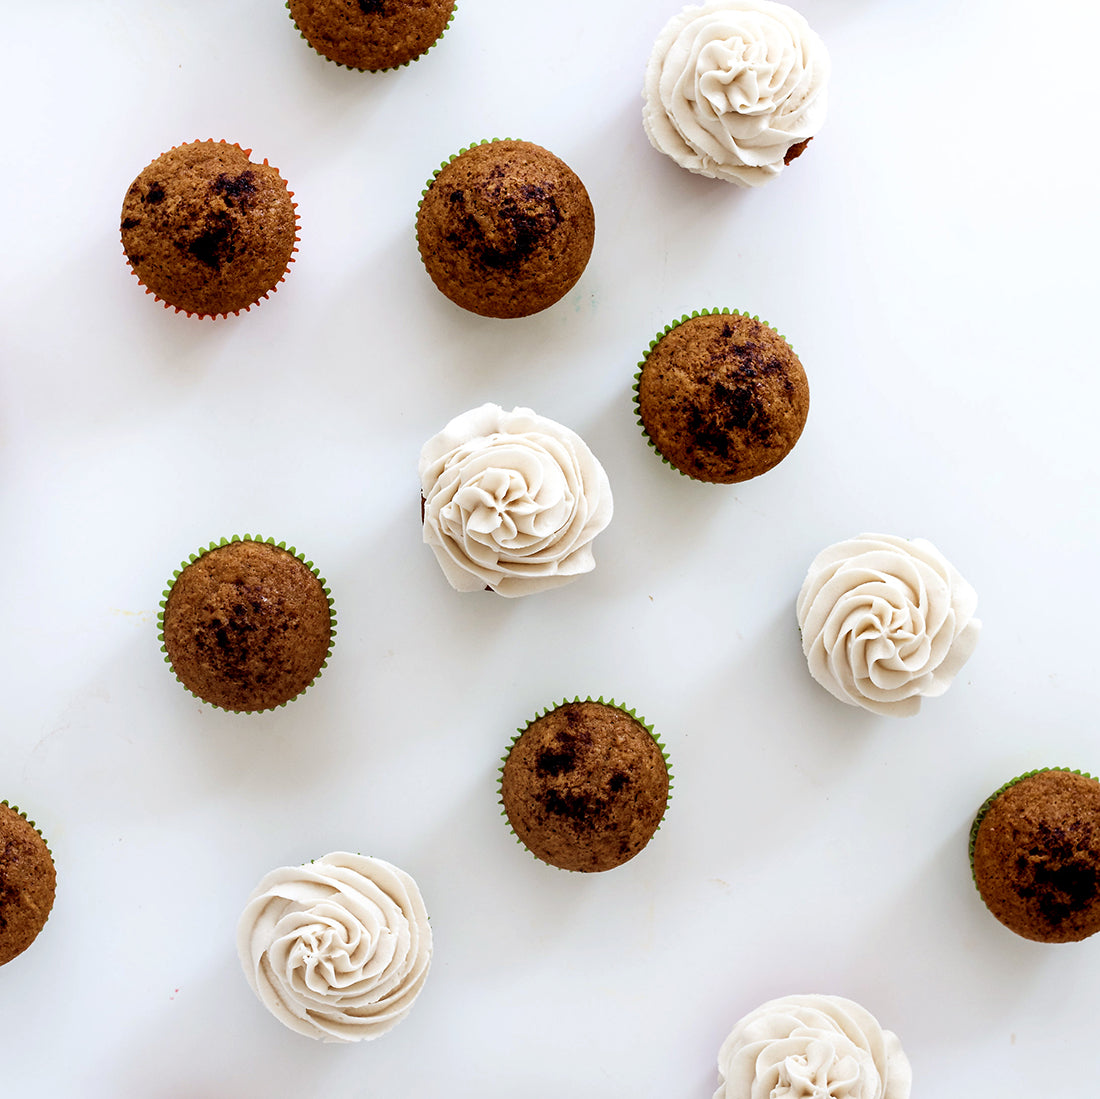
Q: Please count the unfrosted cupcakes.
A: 8